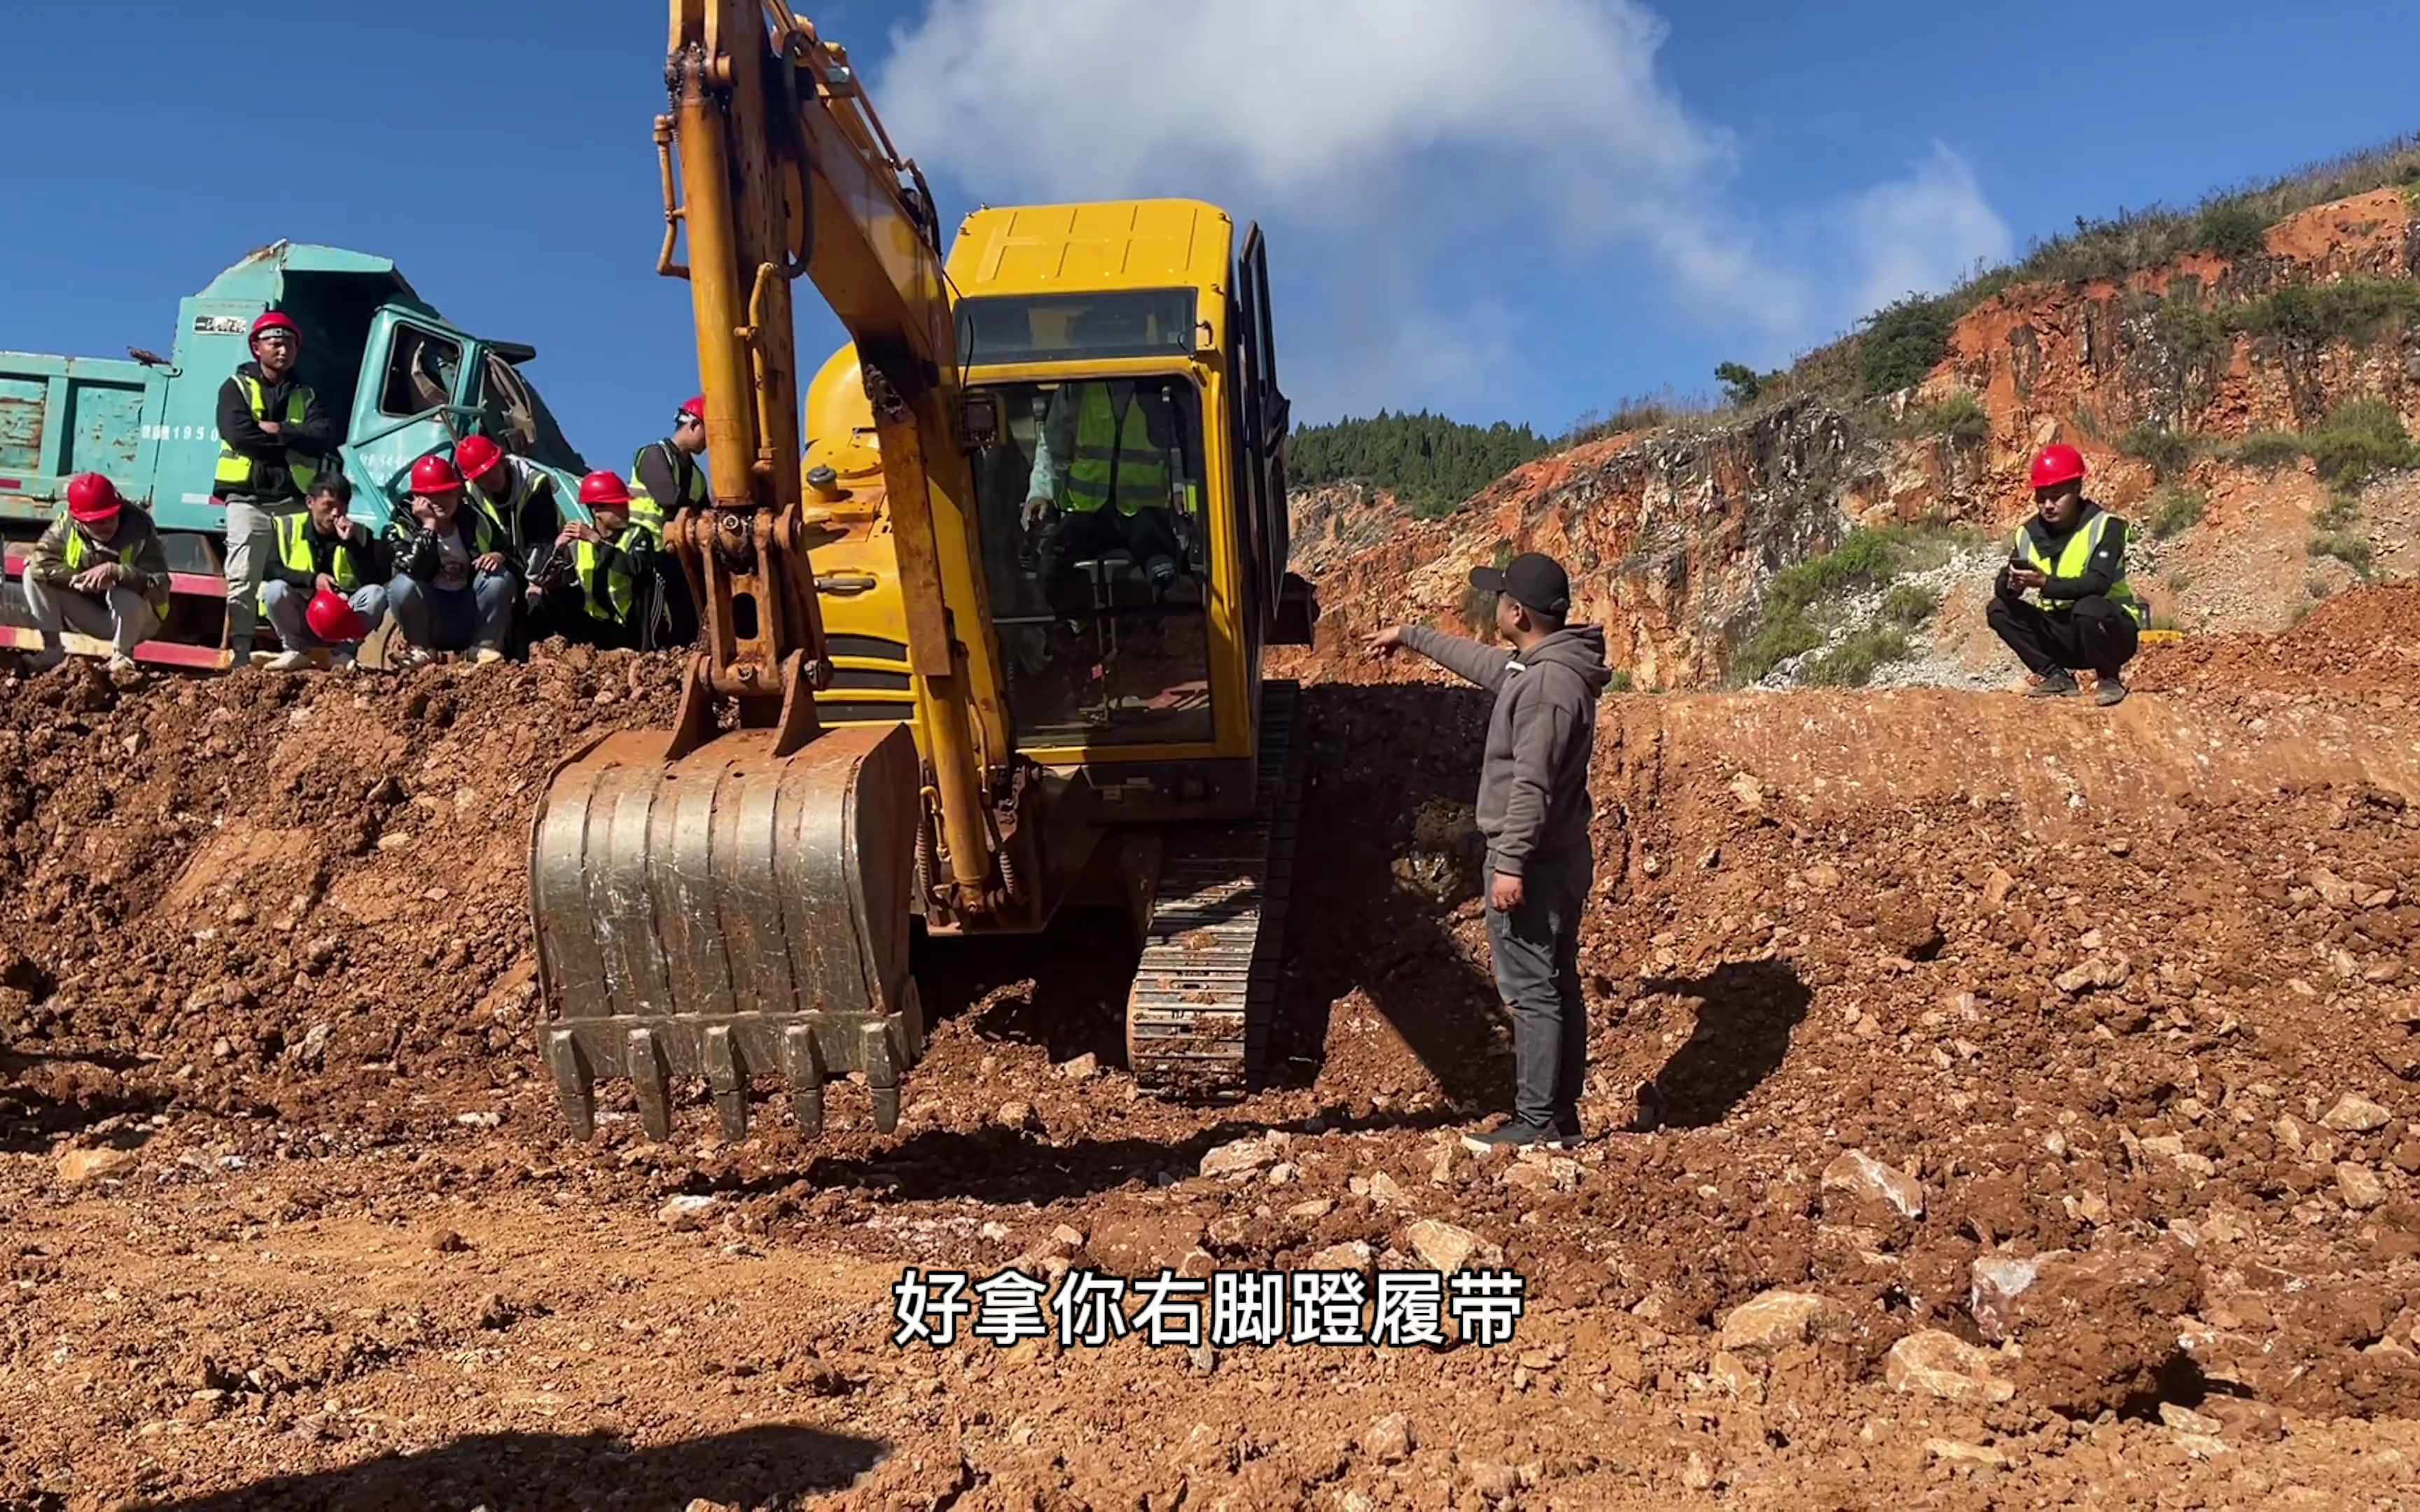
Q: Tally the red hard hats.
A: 8